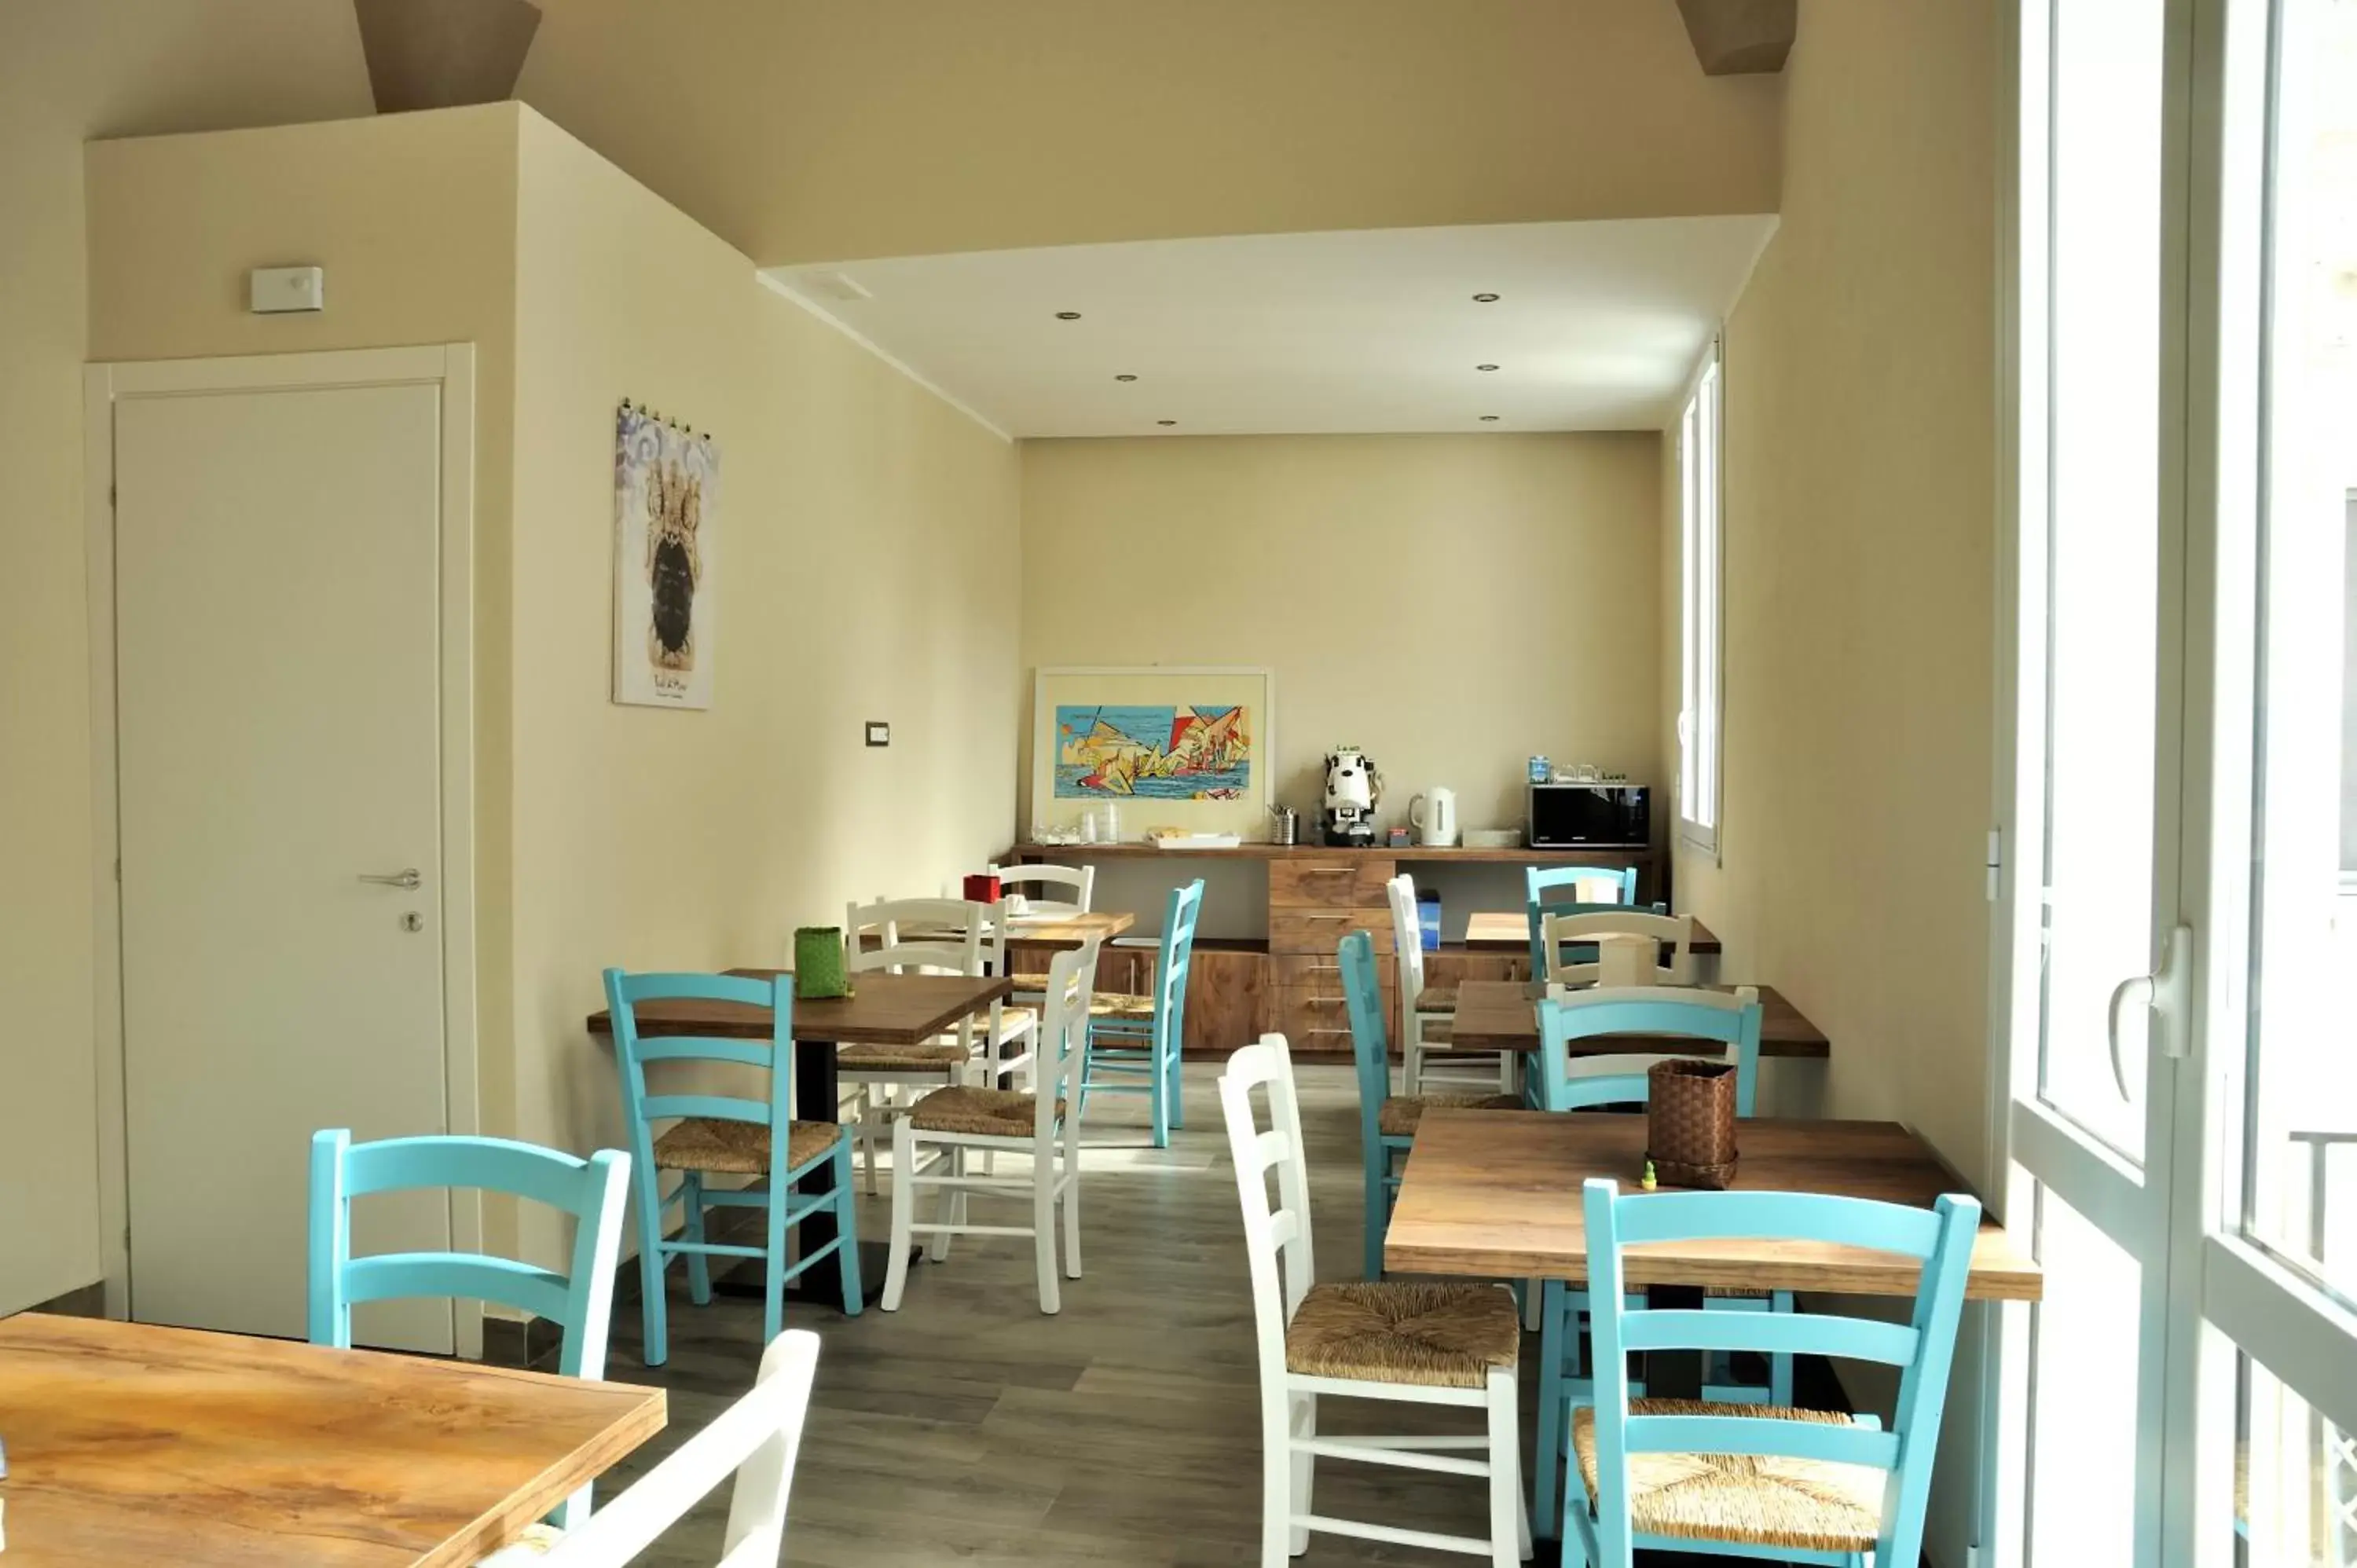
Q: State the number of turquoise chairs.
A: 8